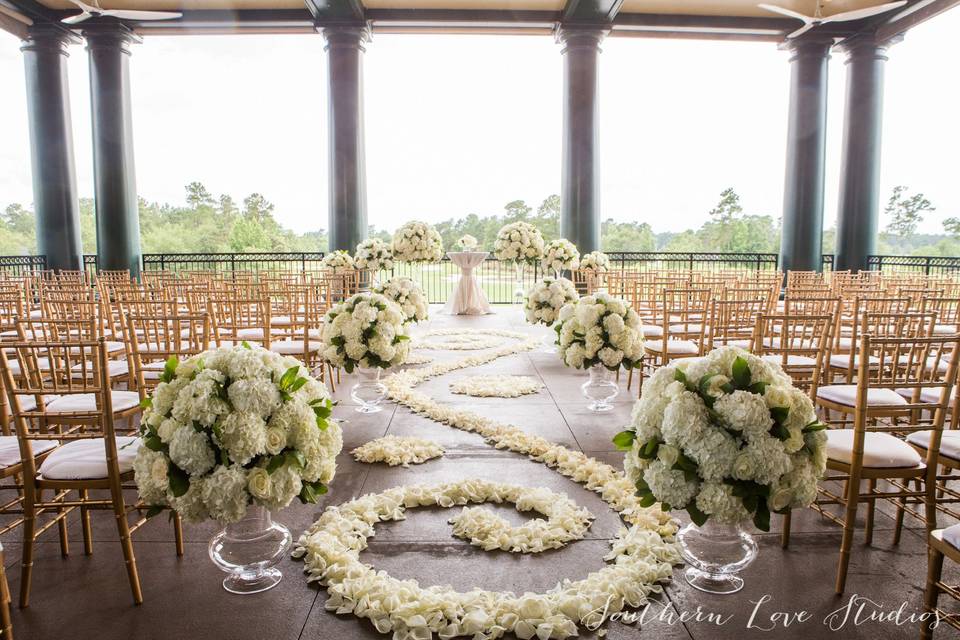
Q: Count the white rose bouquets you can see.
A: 13